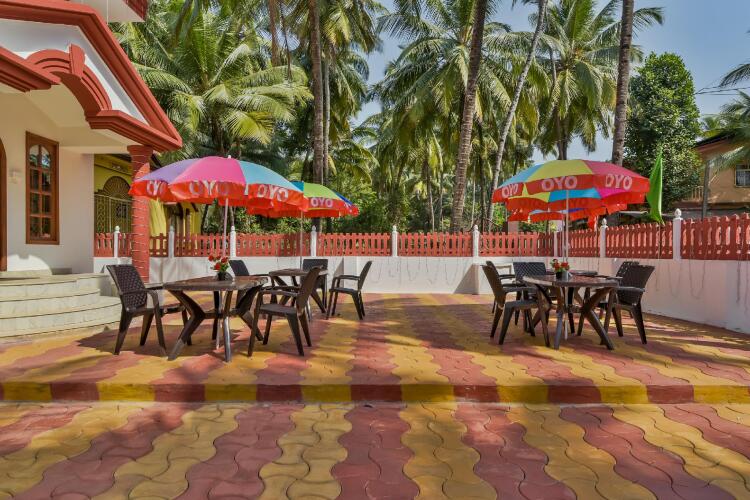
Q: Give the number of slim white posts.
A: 9